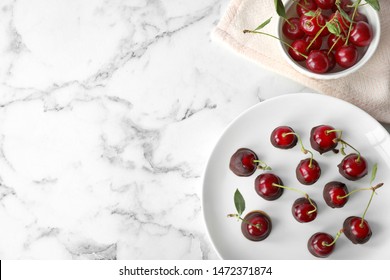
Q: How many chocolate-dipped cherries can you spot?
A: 11